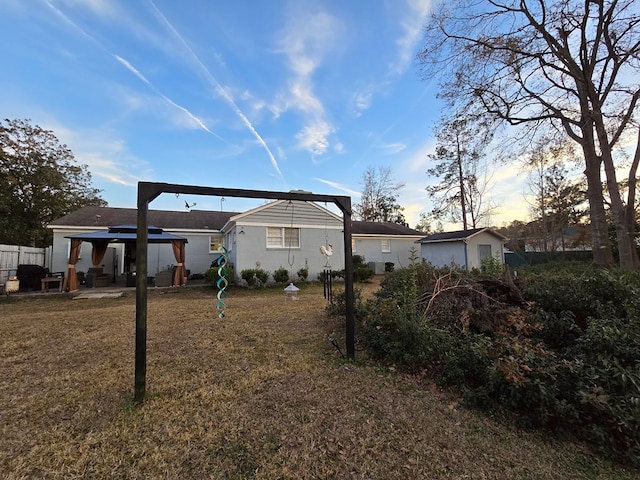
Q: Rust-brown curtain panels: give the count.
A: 3